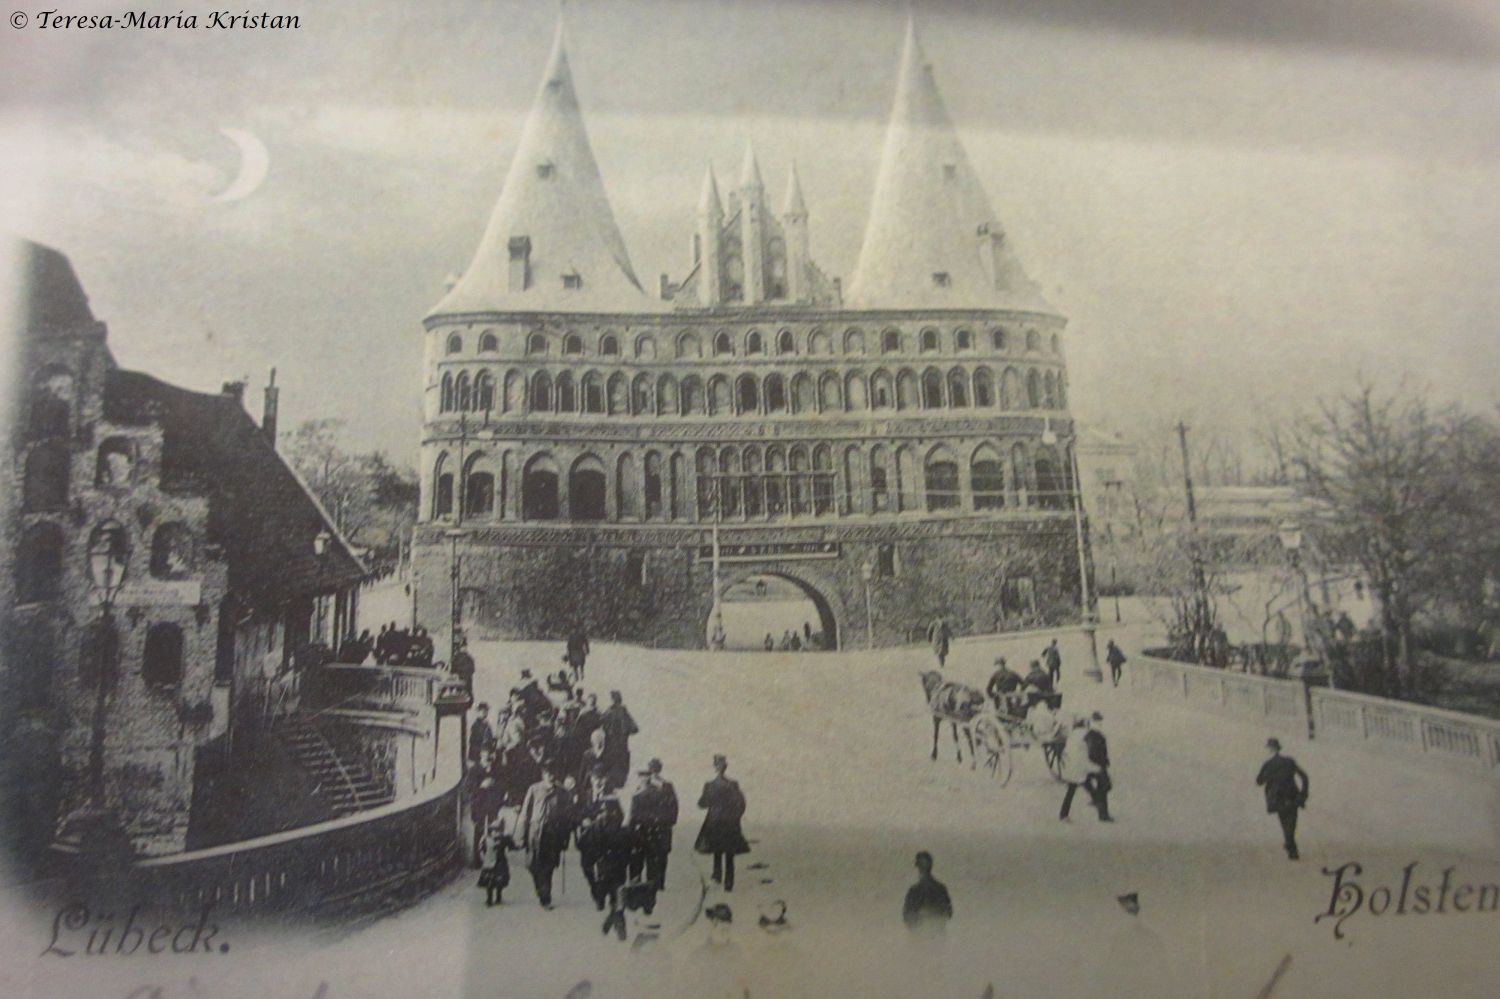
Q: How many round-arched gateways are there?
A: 1